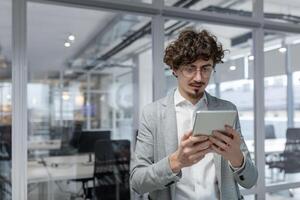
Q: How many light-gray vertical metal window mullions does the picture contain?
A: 3